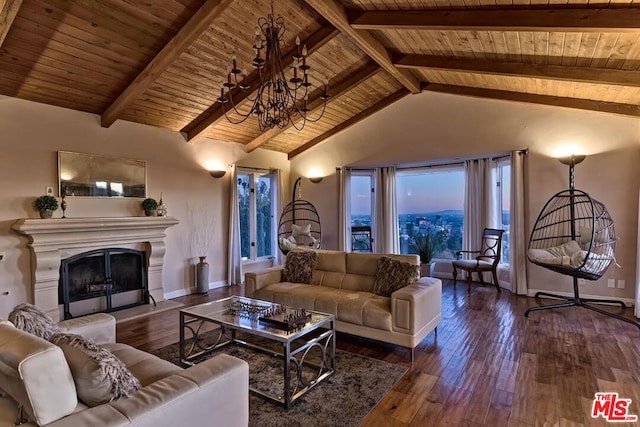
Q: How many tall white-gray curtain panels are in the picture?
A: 6